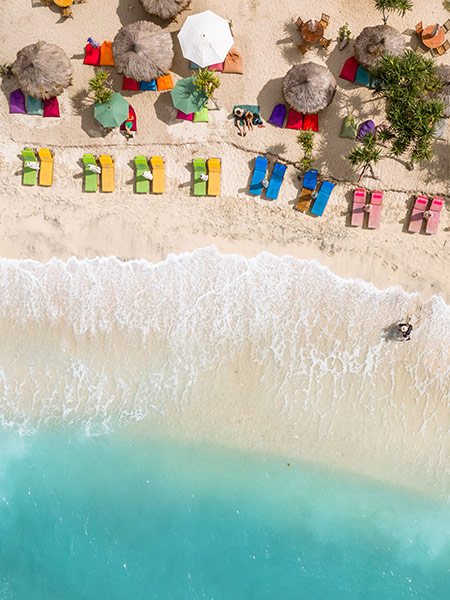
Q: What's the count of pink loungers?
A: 4